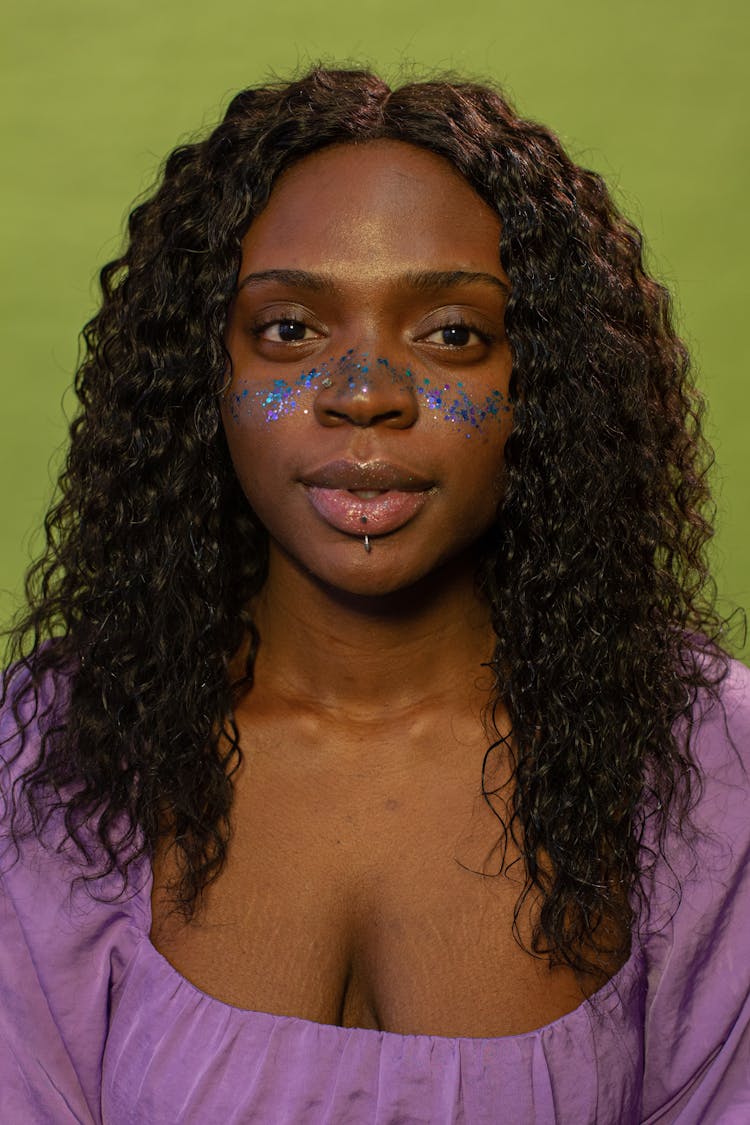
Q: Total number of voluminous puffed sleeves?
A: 2